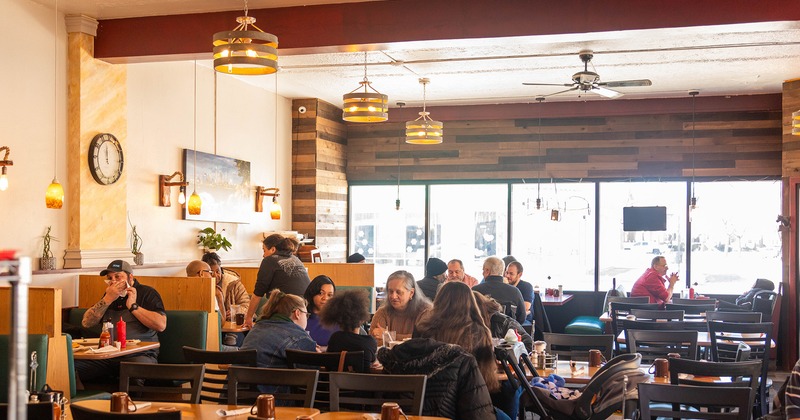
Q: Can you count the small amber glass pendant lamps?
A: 3